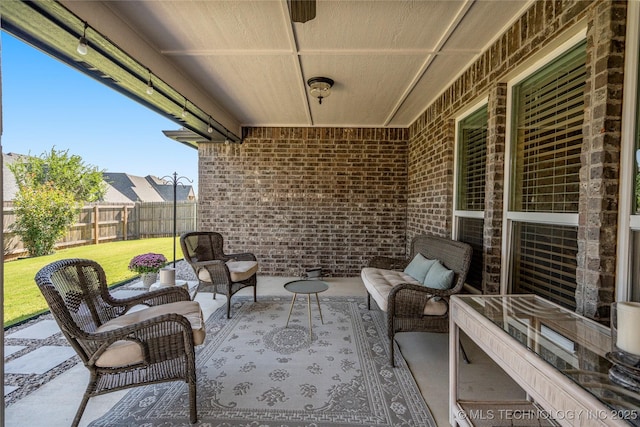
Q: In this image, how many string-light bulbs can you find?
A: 5